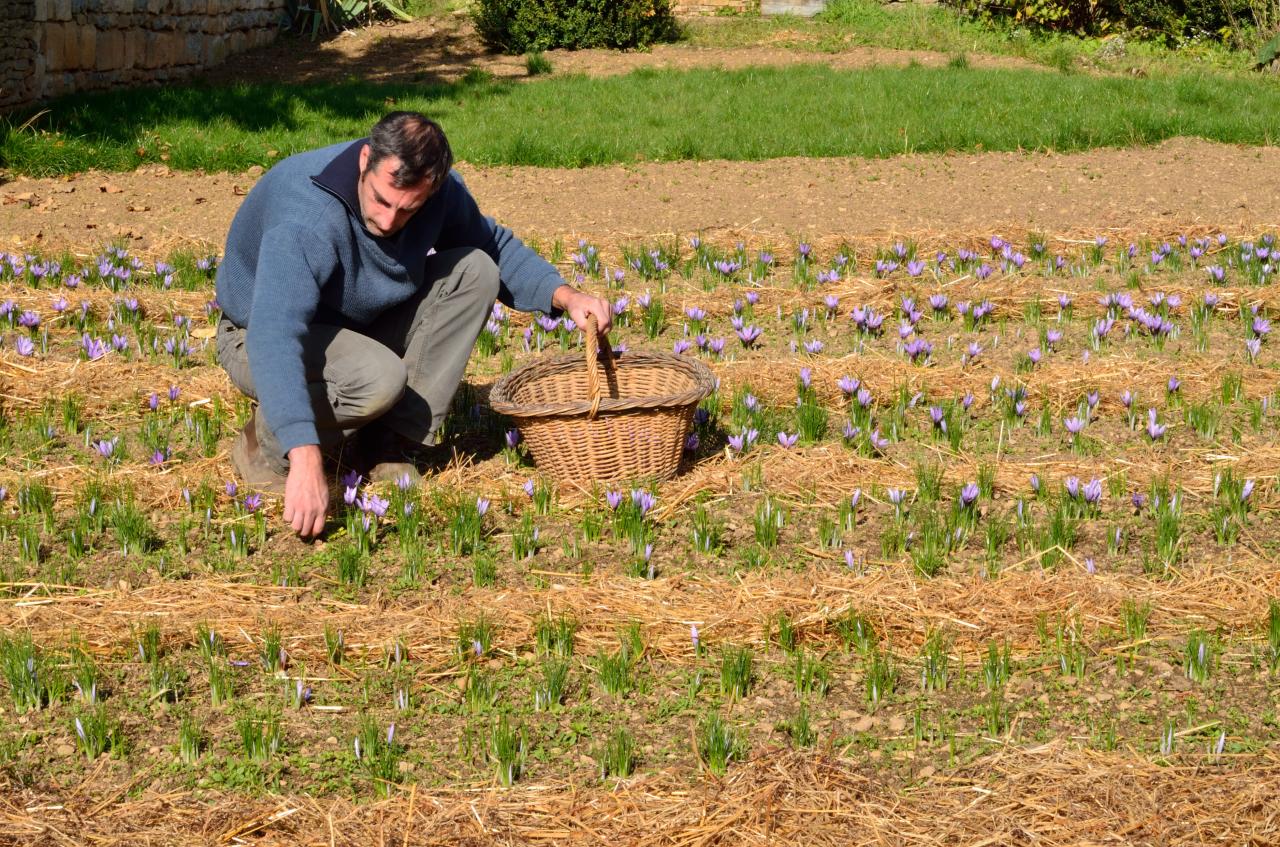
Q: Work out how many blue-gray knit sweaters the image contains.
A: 1